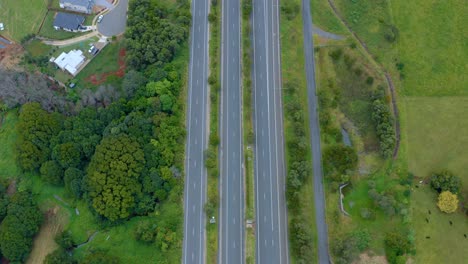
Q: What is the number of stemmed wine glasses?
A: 0